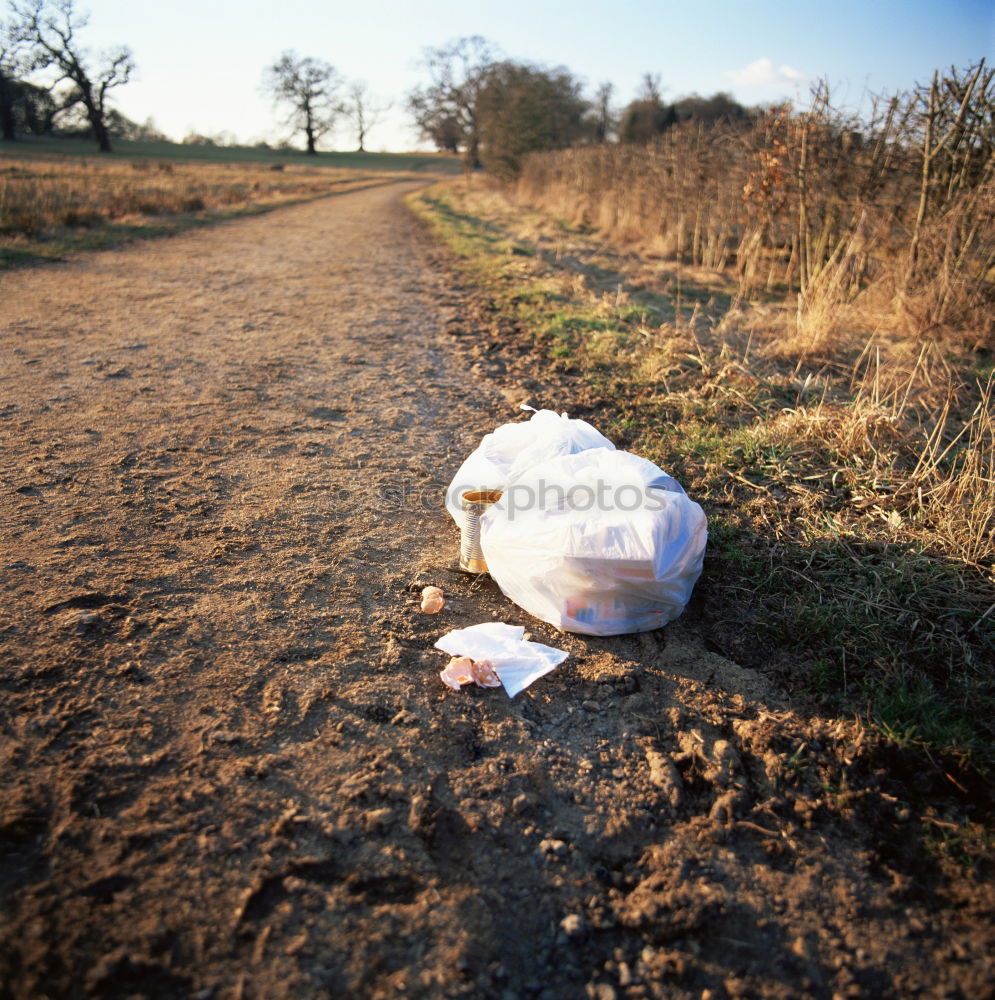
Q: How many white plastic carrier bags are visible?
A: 2